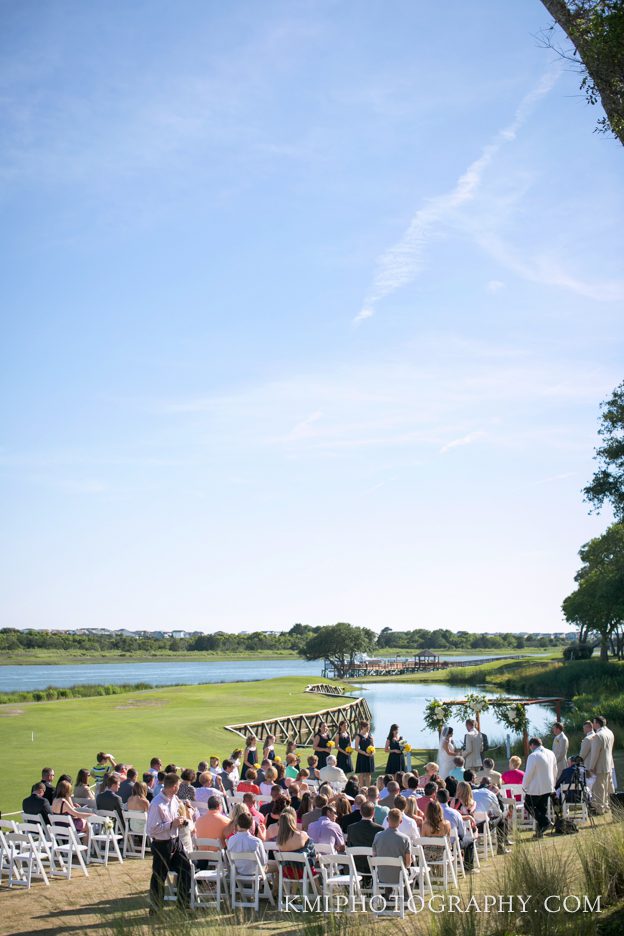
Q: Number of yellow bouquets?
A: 7